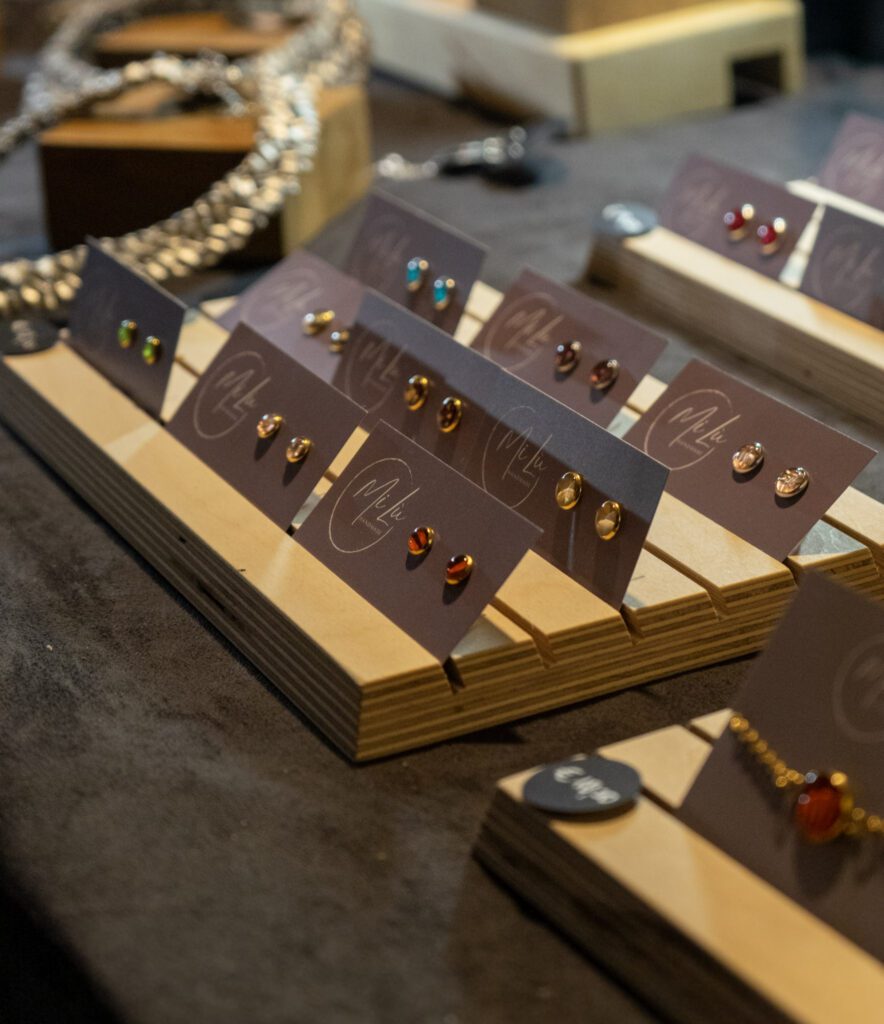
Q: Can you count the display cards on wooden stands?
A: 13